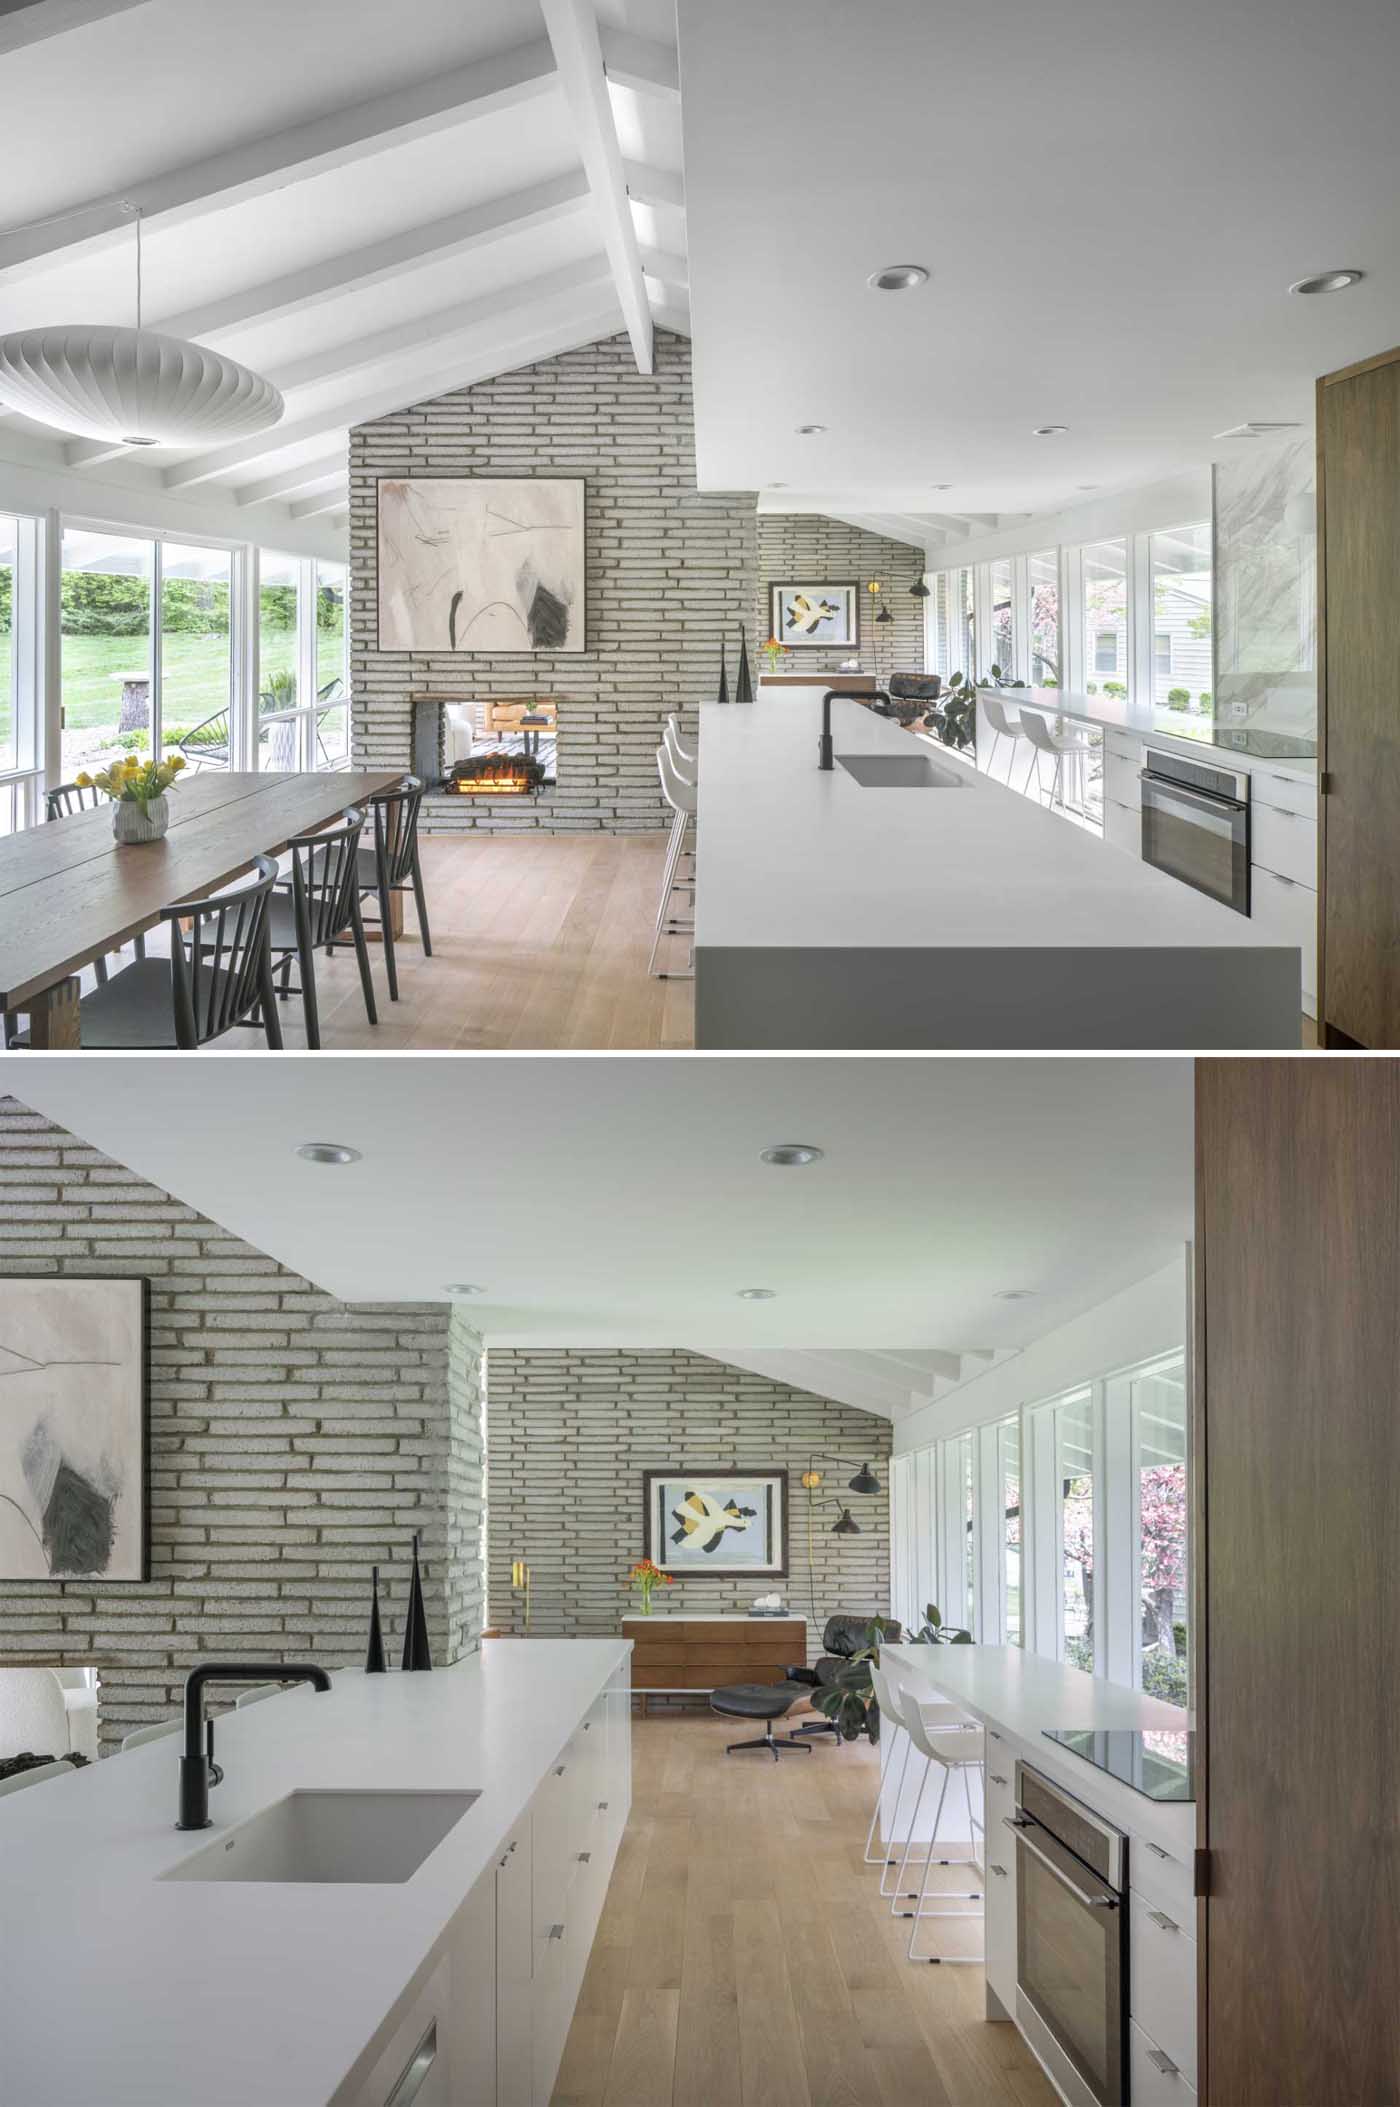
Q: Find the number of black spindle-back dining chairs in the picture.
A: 4